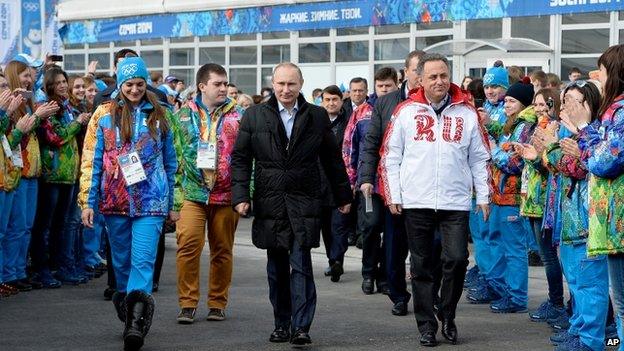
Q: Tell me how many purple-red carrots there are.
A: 0